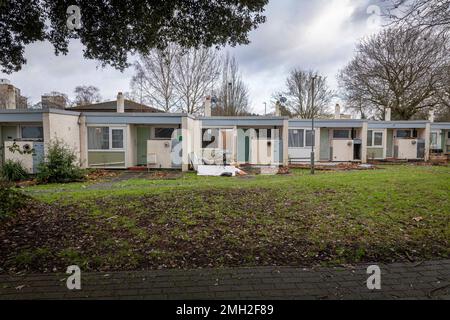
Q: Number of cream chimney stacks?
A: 7